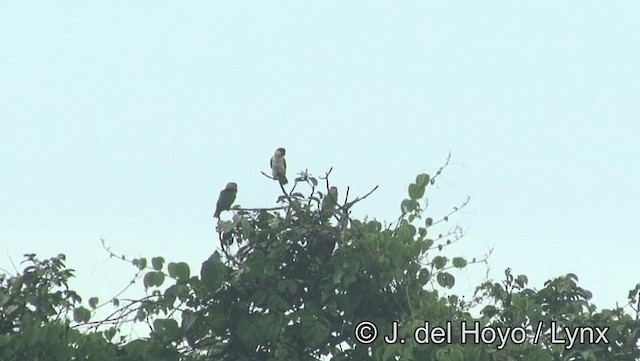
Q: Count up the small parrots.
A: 3